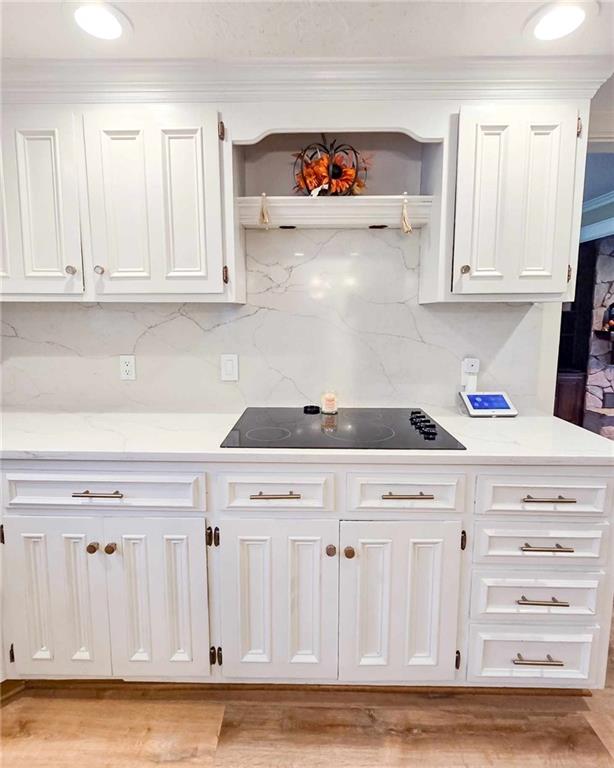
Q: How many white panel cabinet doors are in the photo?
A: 7